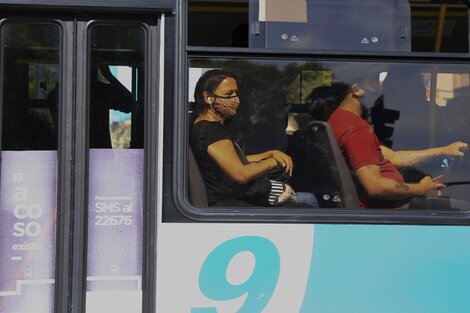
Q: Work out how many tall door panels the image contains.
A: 2